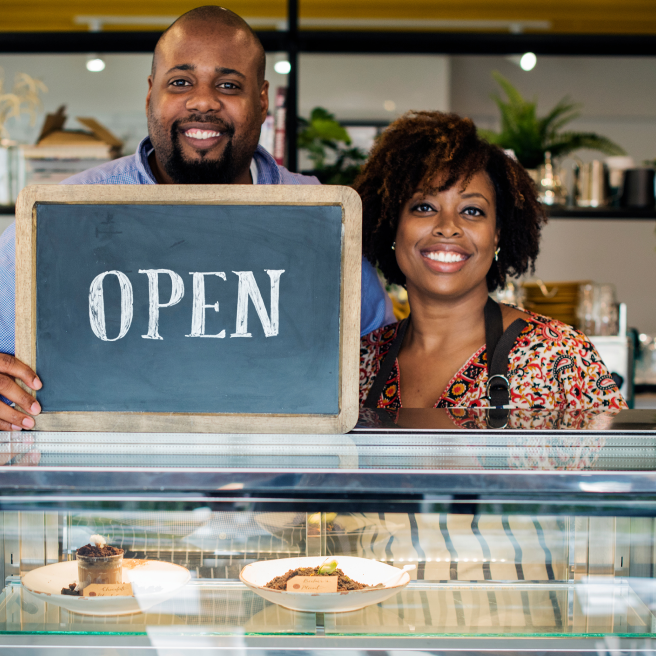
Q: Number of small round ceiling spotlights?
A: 3